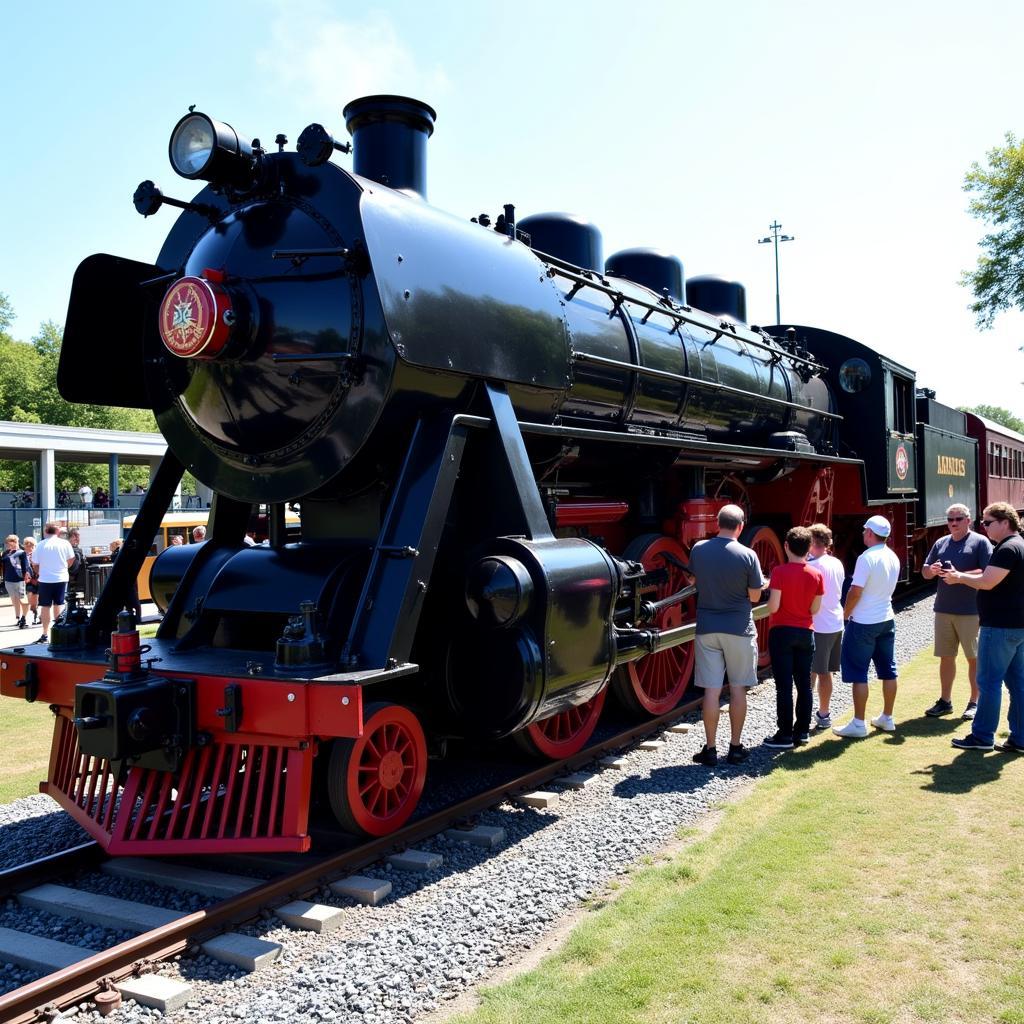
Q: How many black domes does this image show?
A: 3